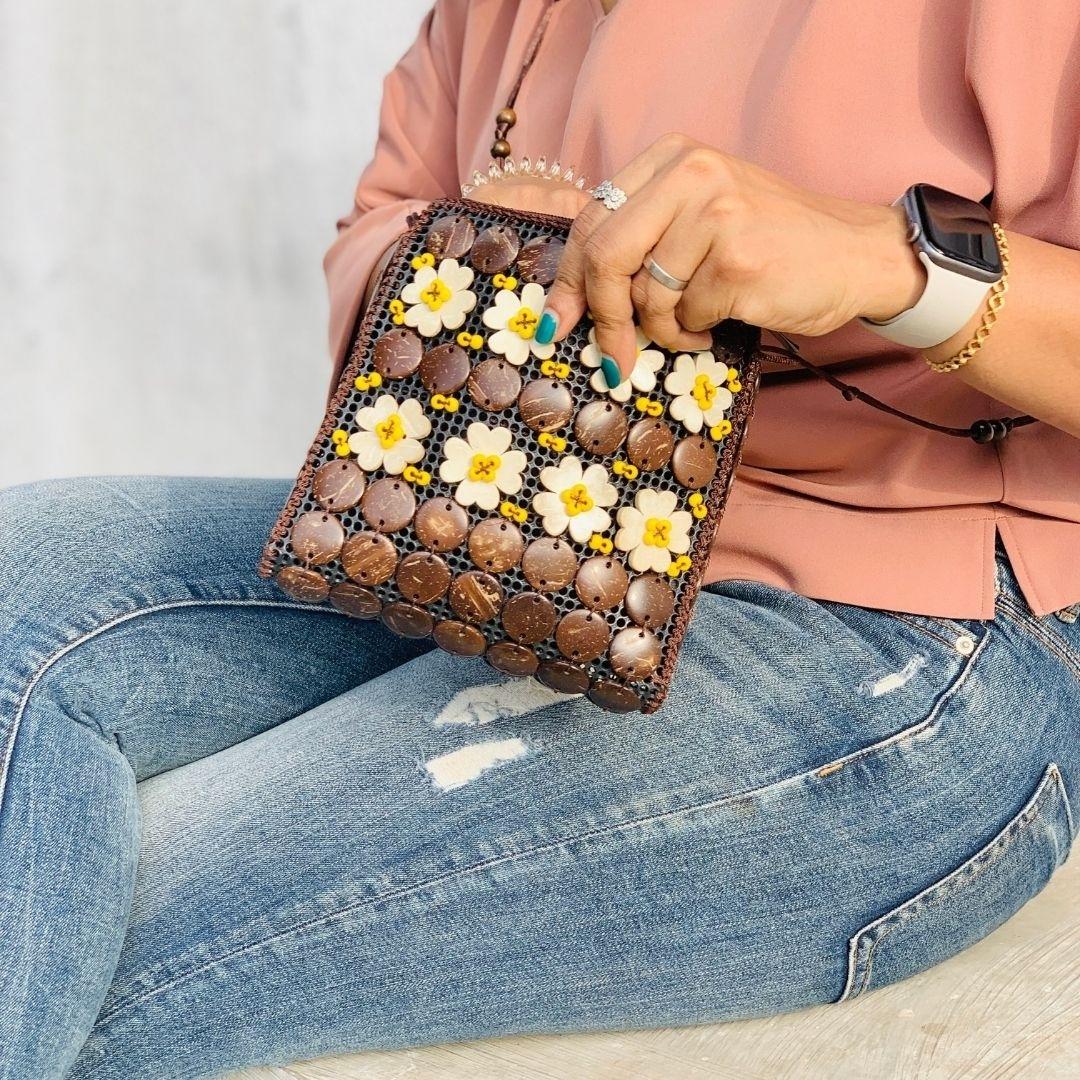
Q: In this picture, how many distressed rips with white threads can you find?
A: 3